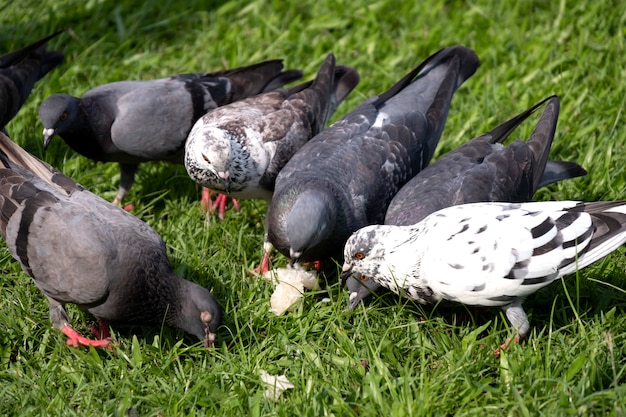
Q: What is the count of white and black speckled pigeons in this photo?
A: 2